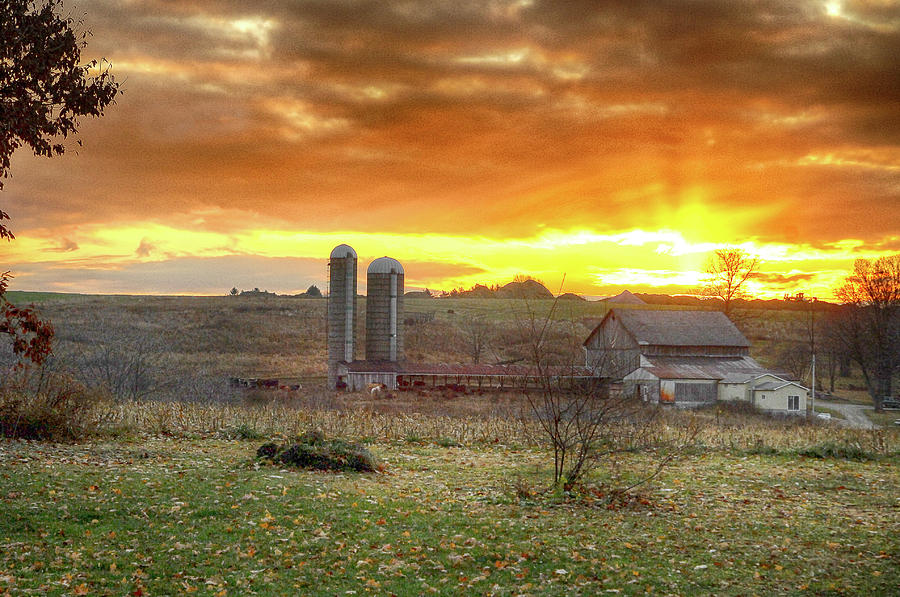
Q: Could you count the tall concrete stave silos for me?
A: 2